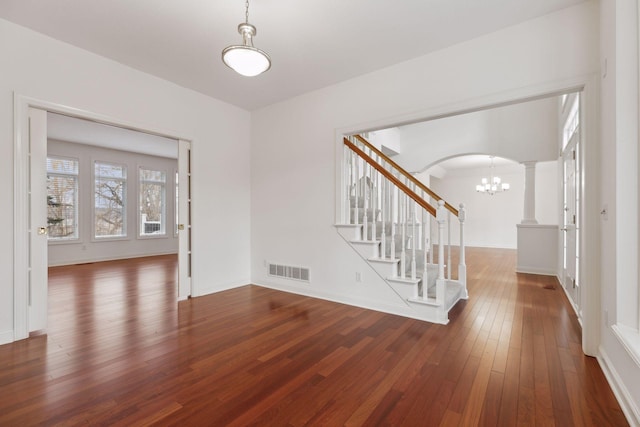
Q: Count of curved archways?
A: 1